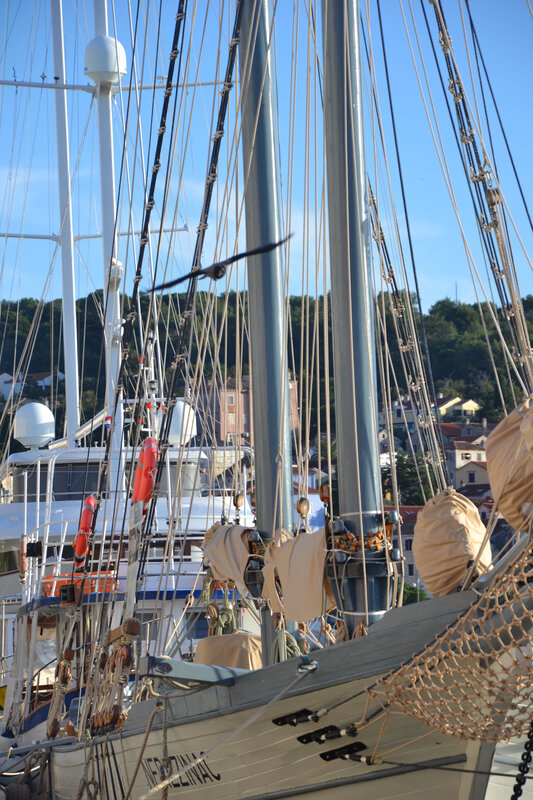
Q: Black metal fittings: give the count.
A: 3